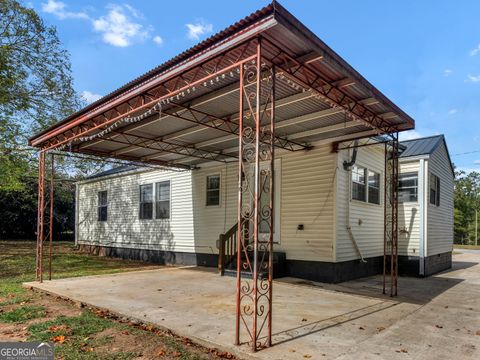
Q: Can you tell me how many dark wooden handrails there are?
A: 1